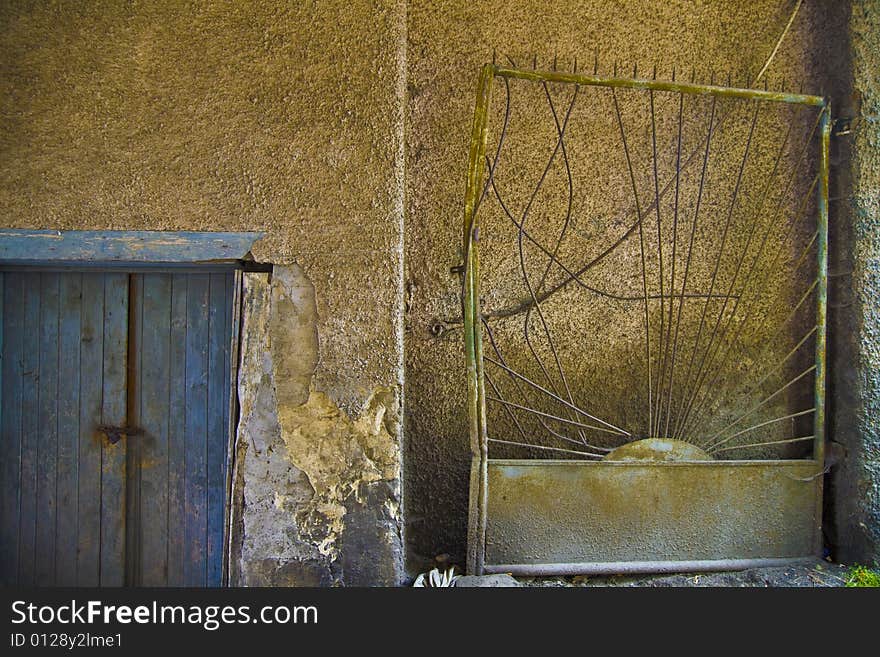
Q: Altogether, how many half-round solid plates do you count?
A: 1